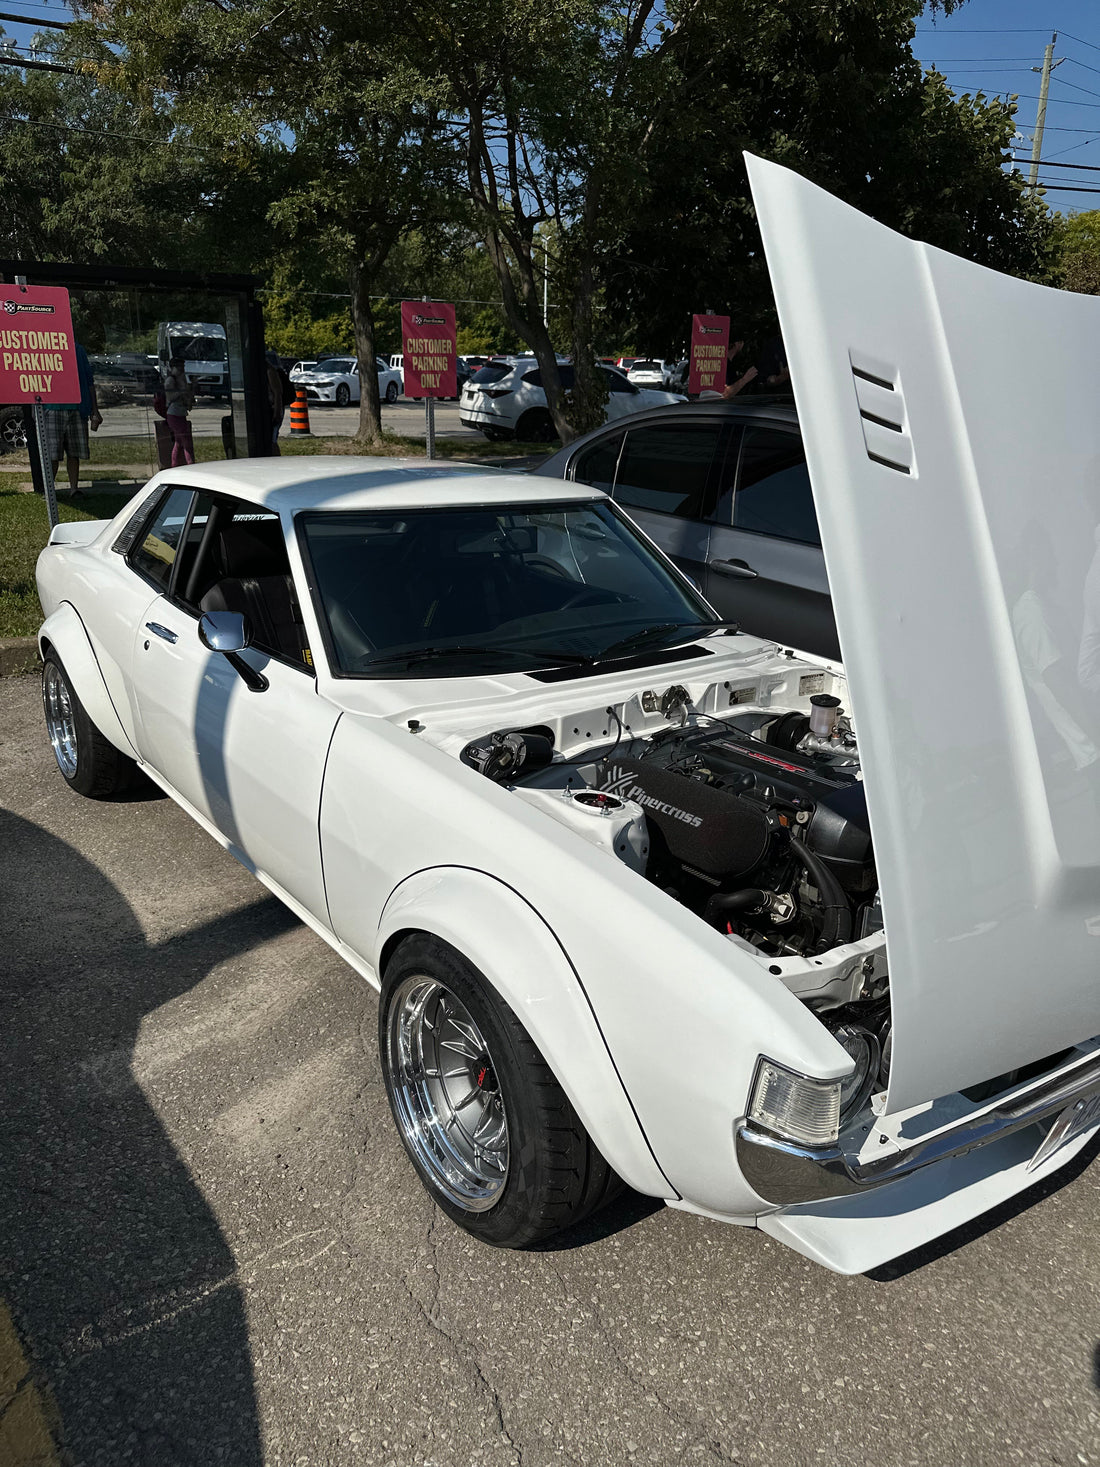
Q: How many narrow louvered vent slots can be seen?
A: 3